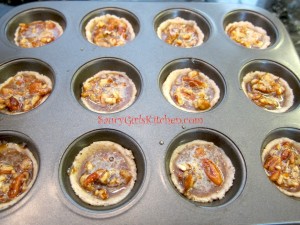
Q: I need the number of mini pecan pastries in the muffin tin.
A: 12